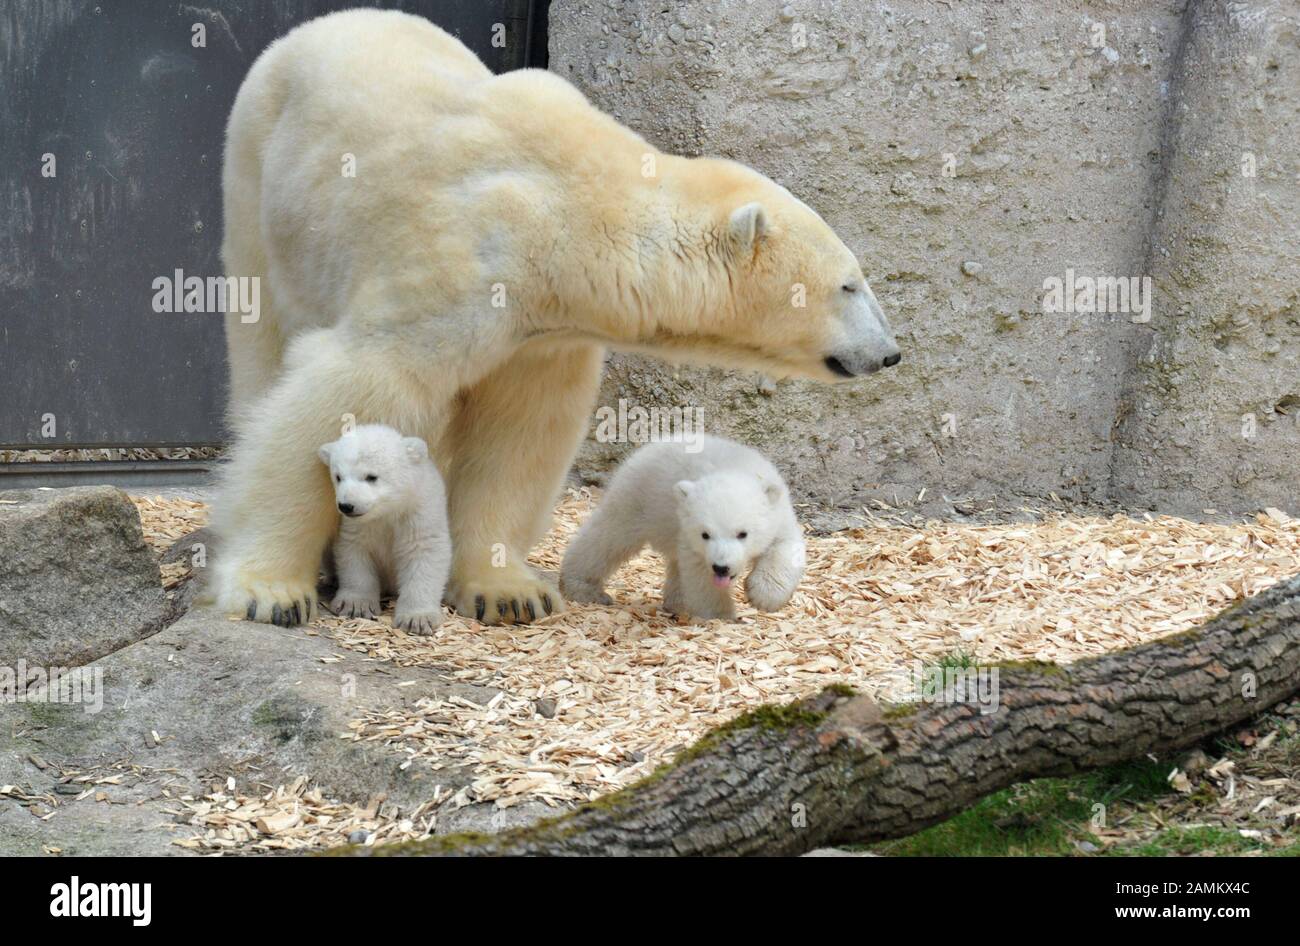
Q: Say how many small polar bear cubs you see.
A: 2